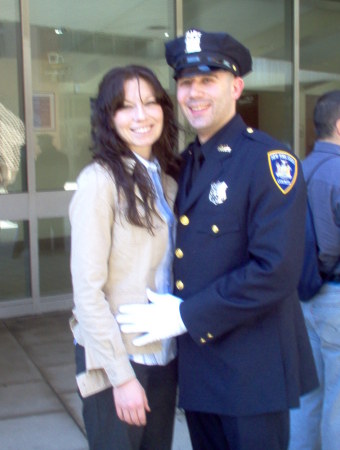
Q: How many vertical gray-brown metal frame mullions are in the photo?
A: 3